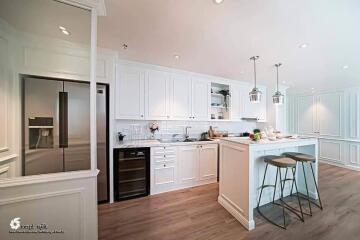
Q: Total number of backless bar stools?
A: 2